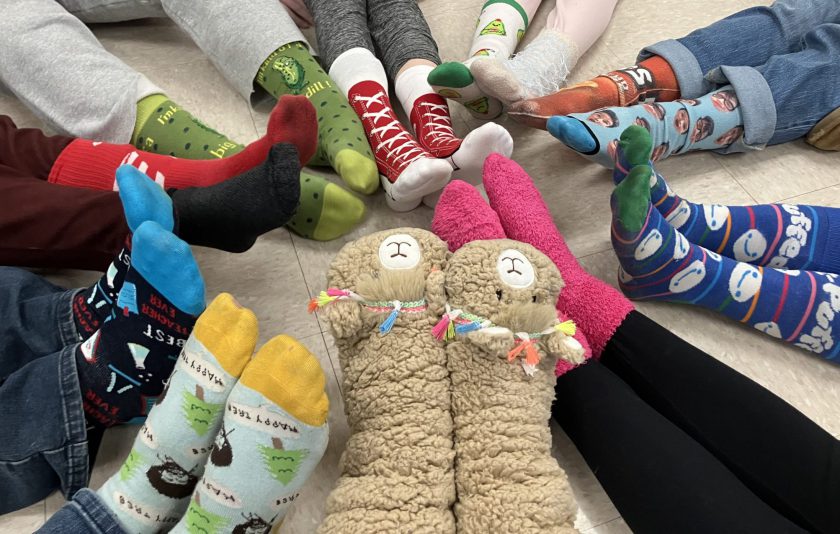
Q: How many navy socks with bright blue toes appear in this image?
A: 2